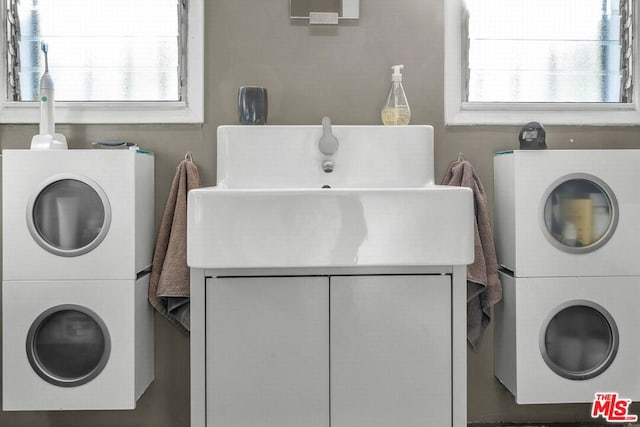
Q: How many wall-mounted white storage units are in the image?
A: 4